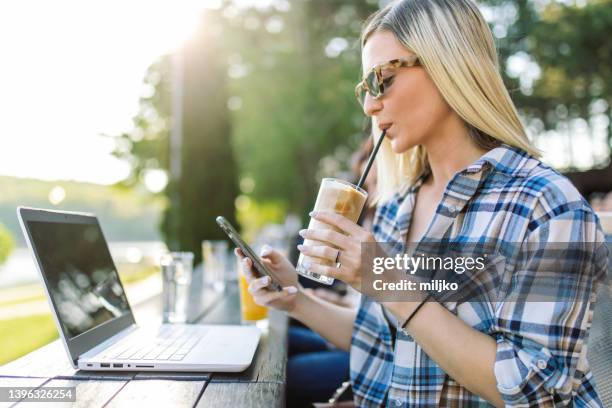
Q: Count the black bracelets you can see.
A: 1